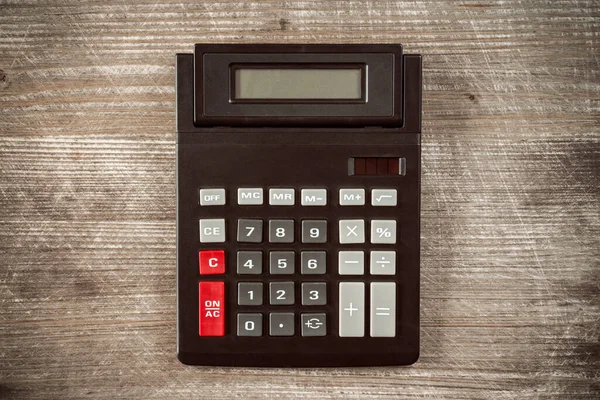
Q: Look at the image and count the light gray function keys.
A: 13